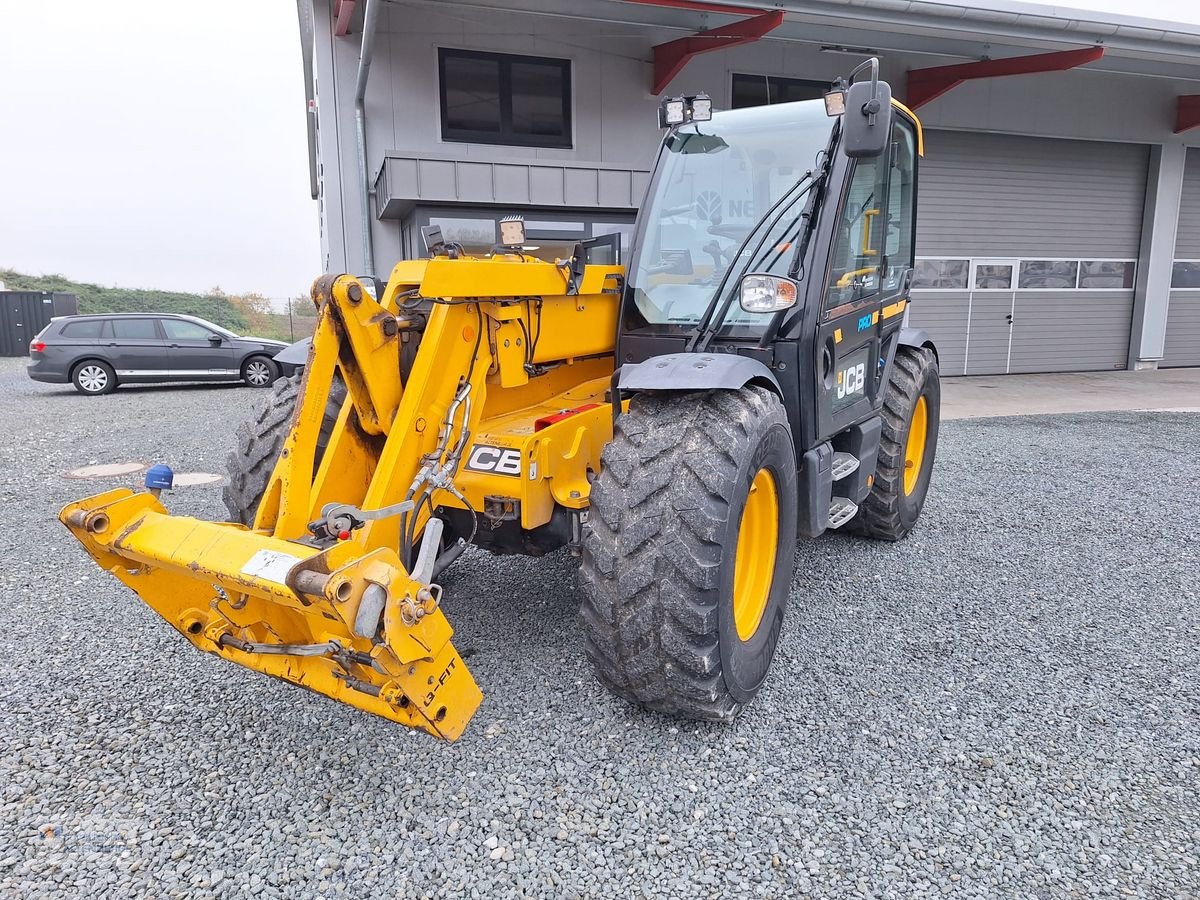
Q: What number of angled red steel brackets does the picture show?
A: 4